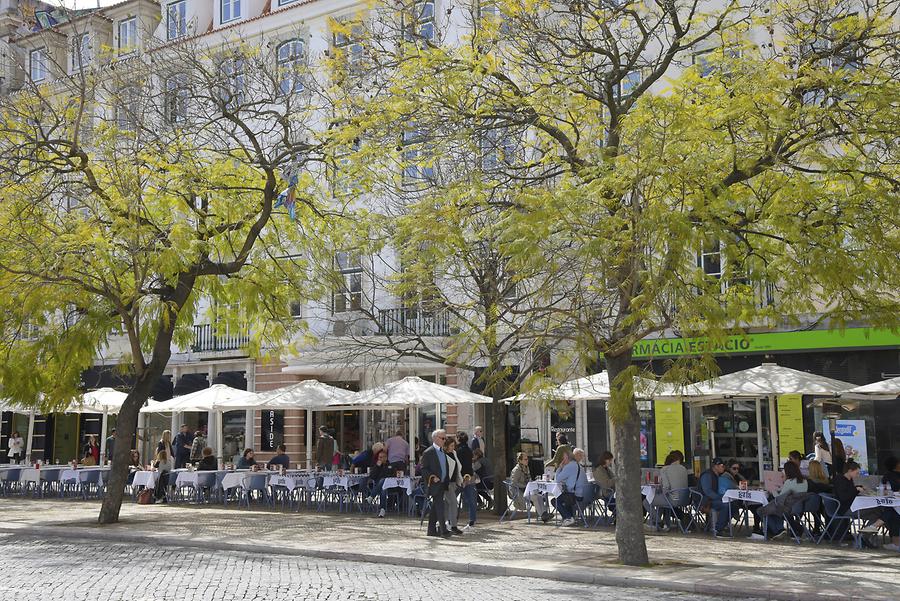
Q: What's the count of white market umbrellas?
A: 8